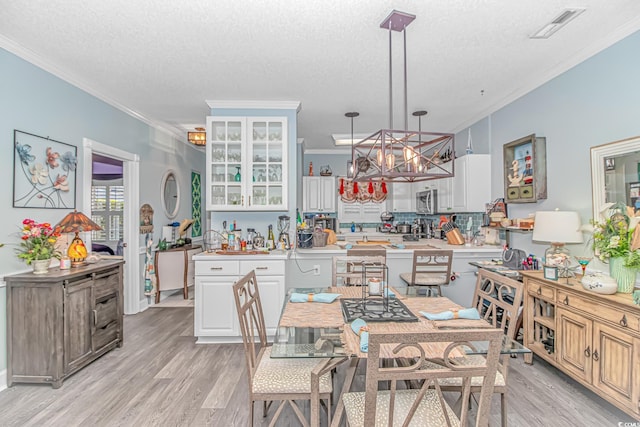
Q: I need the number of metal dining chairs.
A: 4